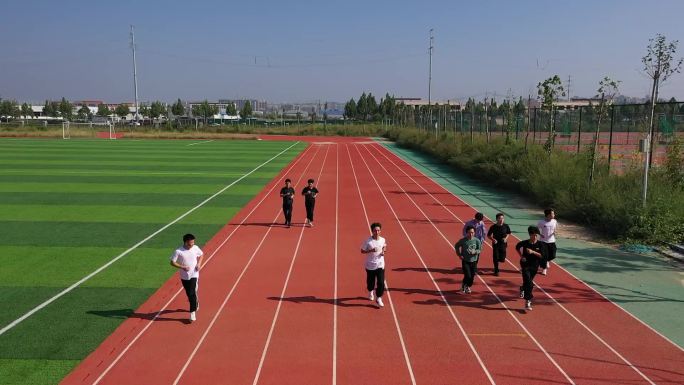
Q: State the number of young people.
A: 9